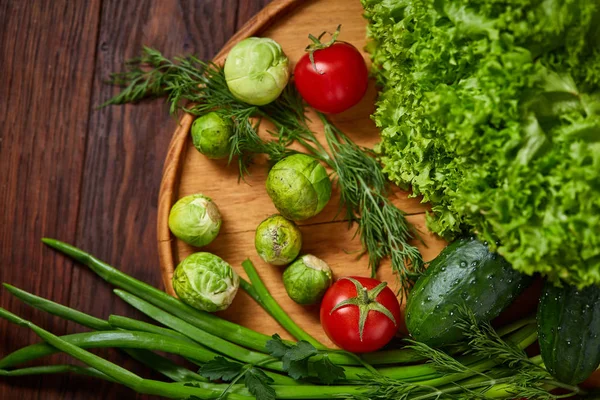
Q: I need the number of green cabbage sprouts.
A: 7